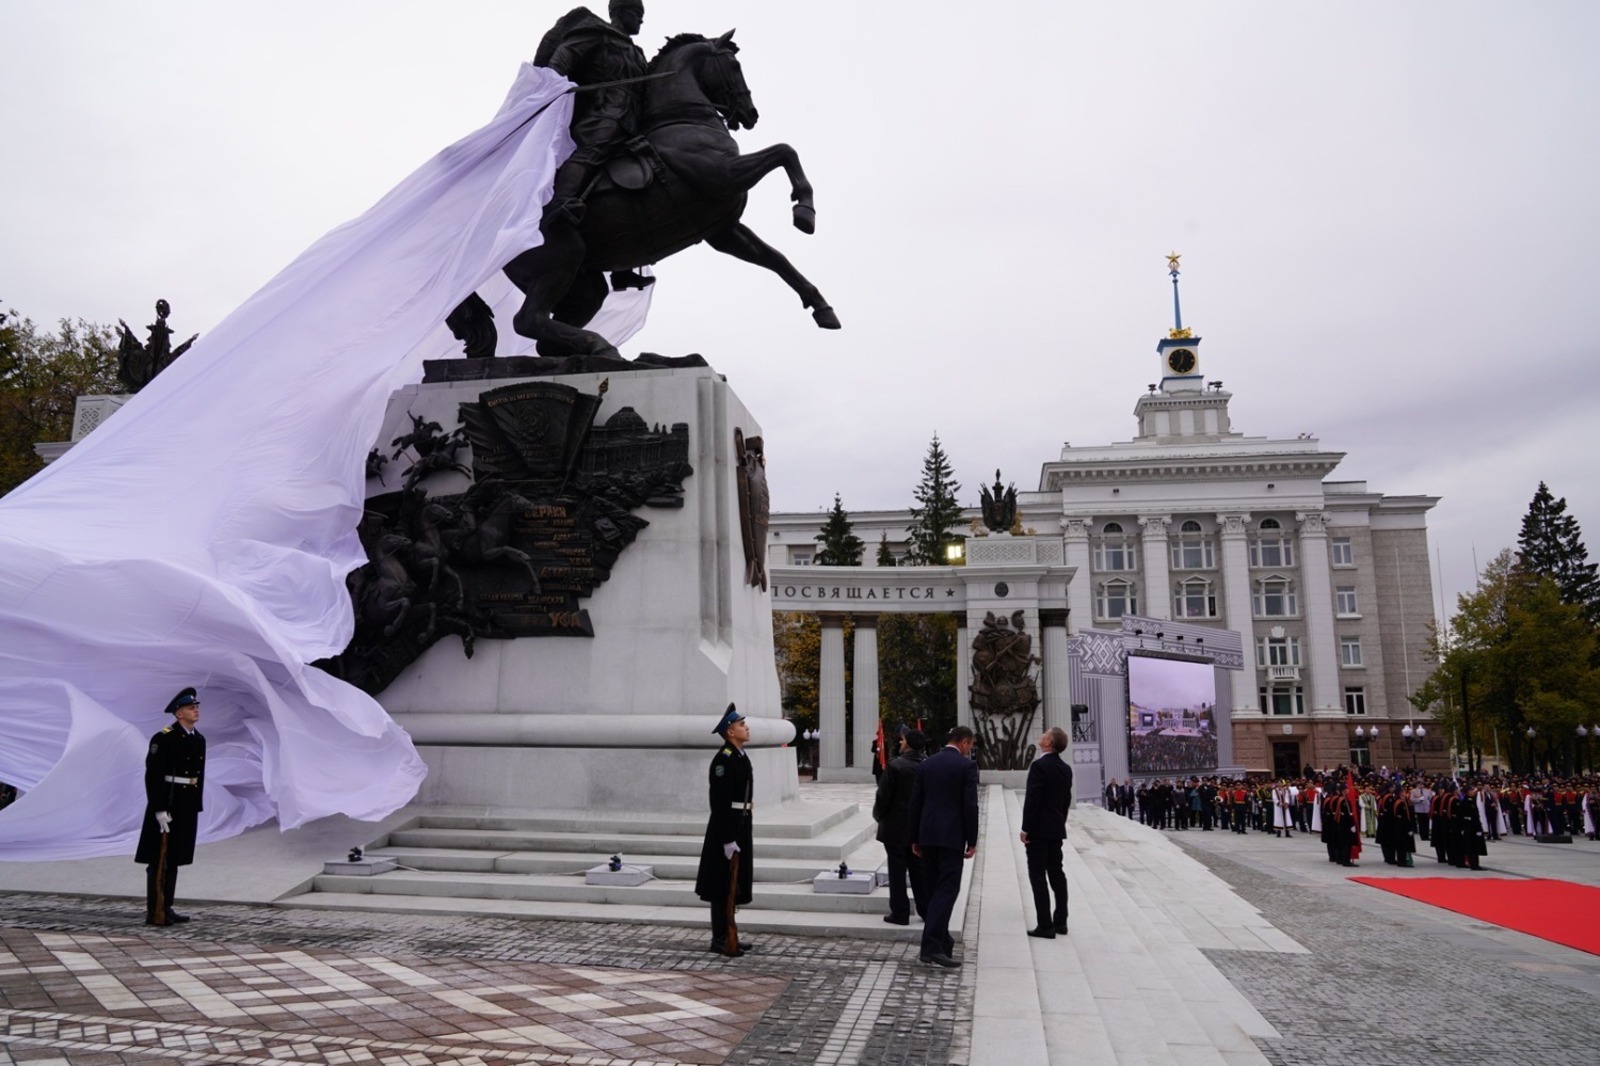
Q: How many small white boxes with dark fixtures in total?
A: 3